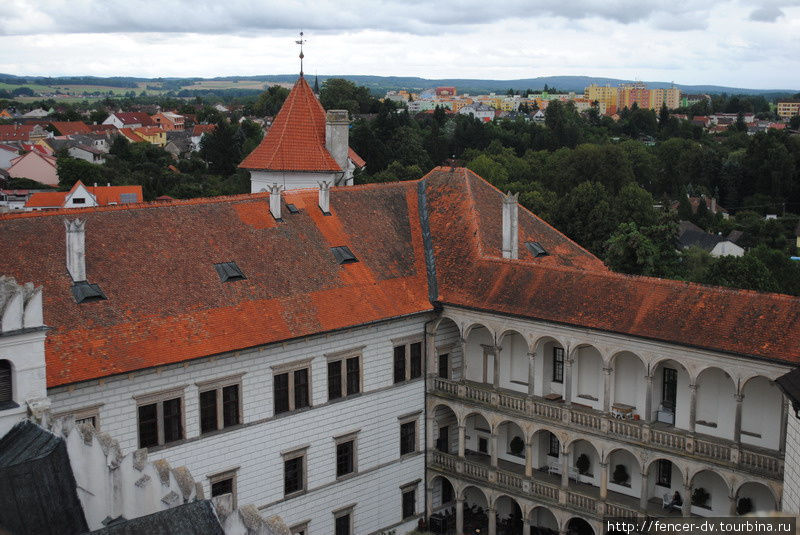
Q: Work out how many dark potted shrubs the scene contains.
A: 5